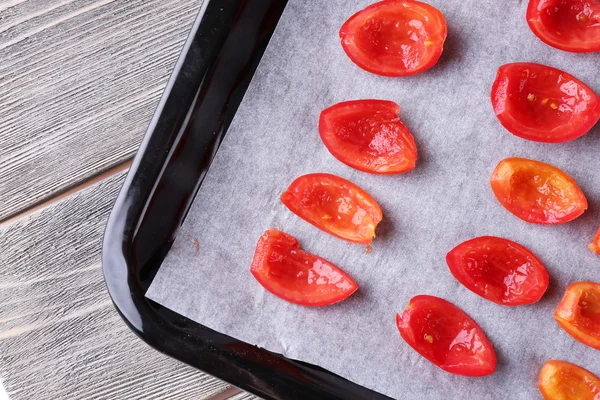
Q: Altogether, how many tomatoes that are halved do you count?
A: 12